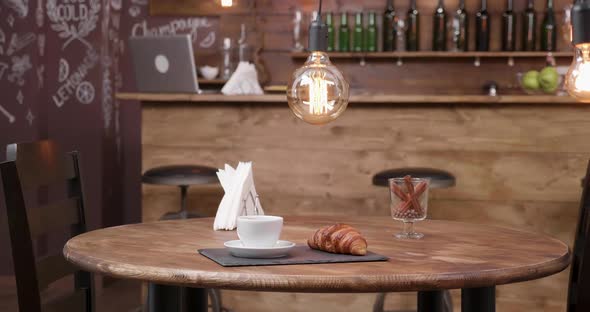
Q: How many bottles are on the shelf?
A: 12